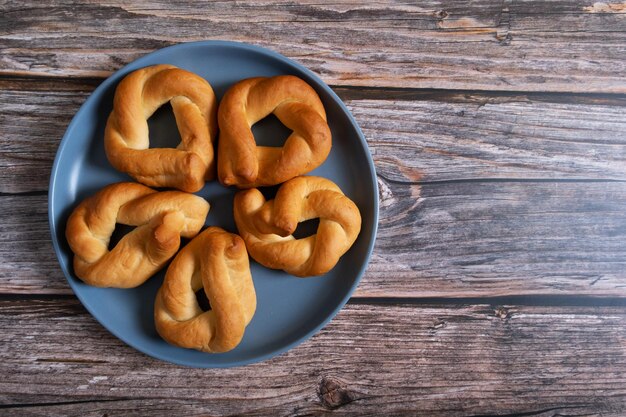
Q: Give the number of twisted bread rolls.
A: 5